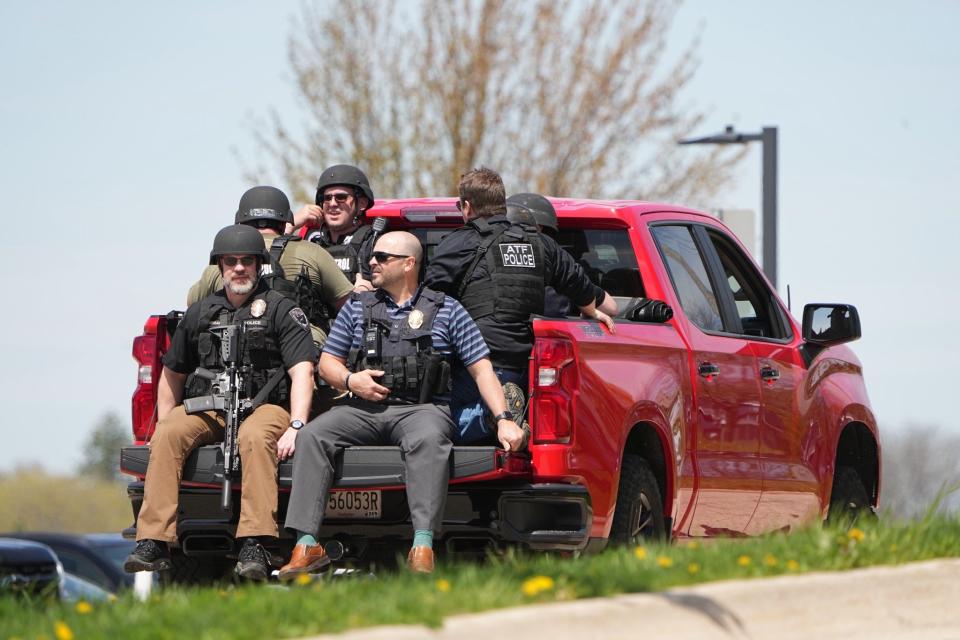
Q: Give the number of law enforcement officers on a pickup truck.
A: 6